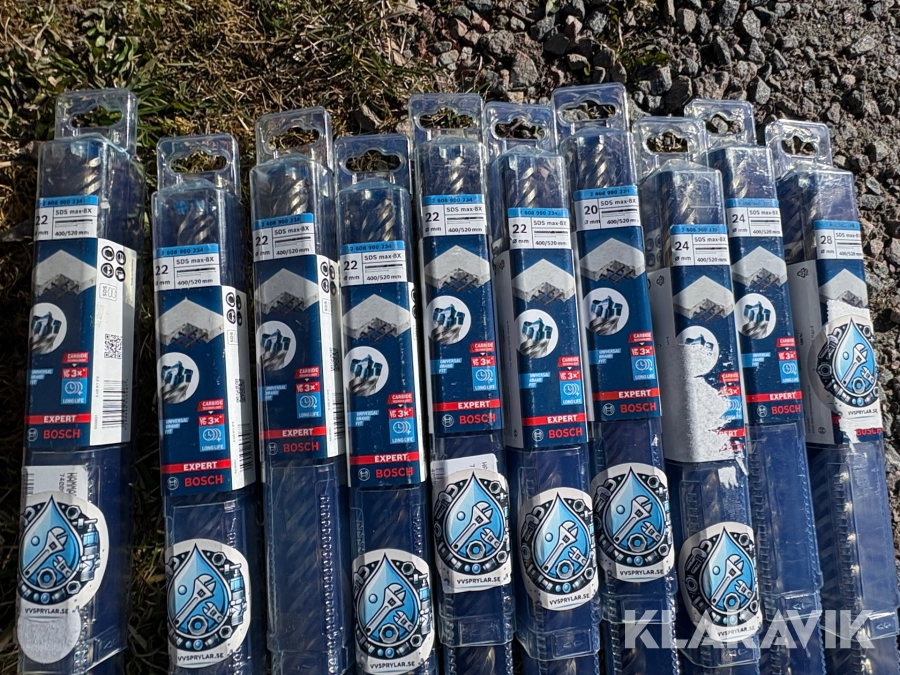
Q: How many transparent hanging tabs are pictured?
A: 10